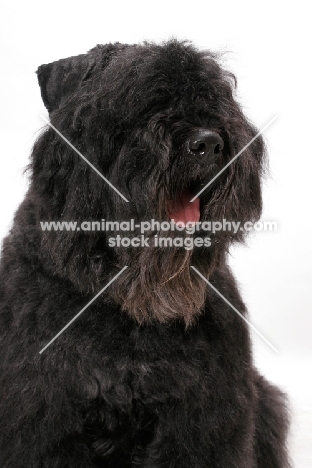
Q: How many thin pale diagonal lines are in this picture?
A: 4